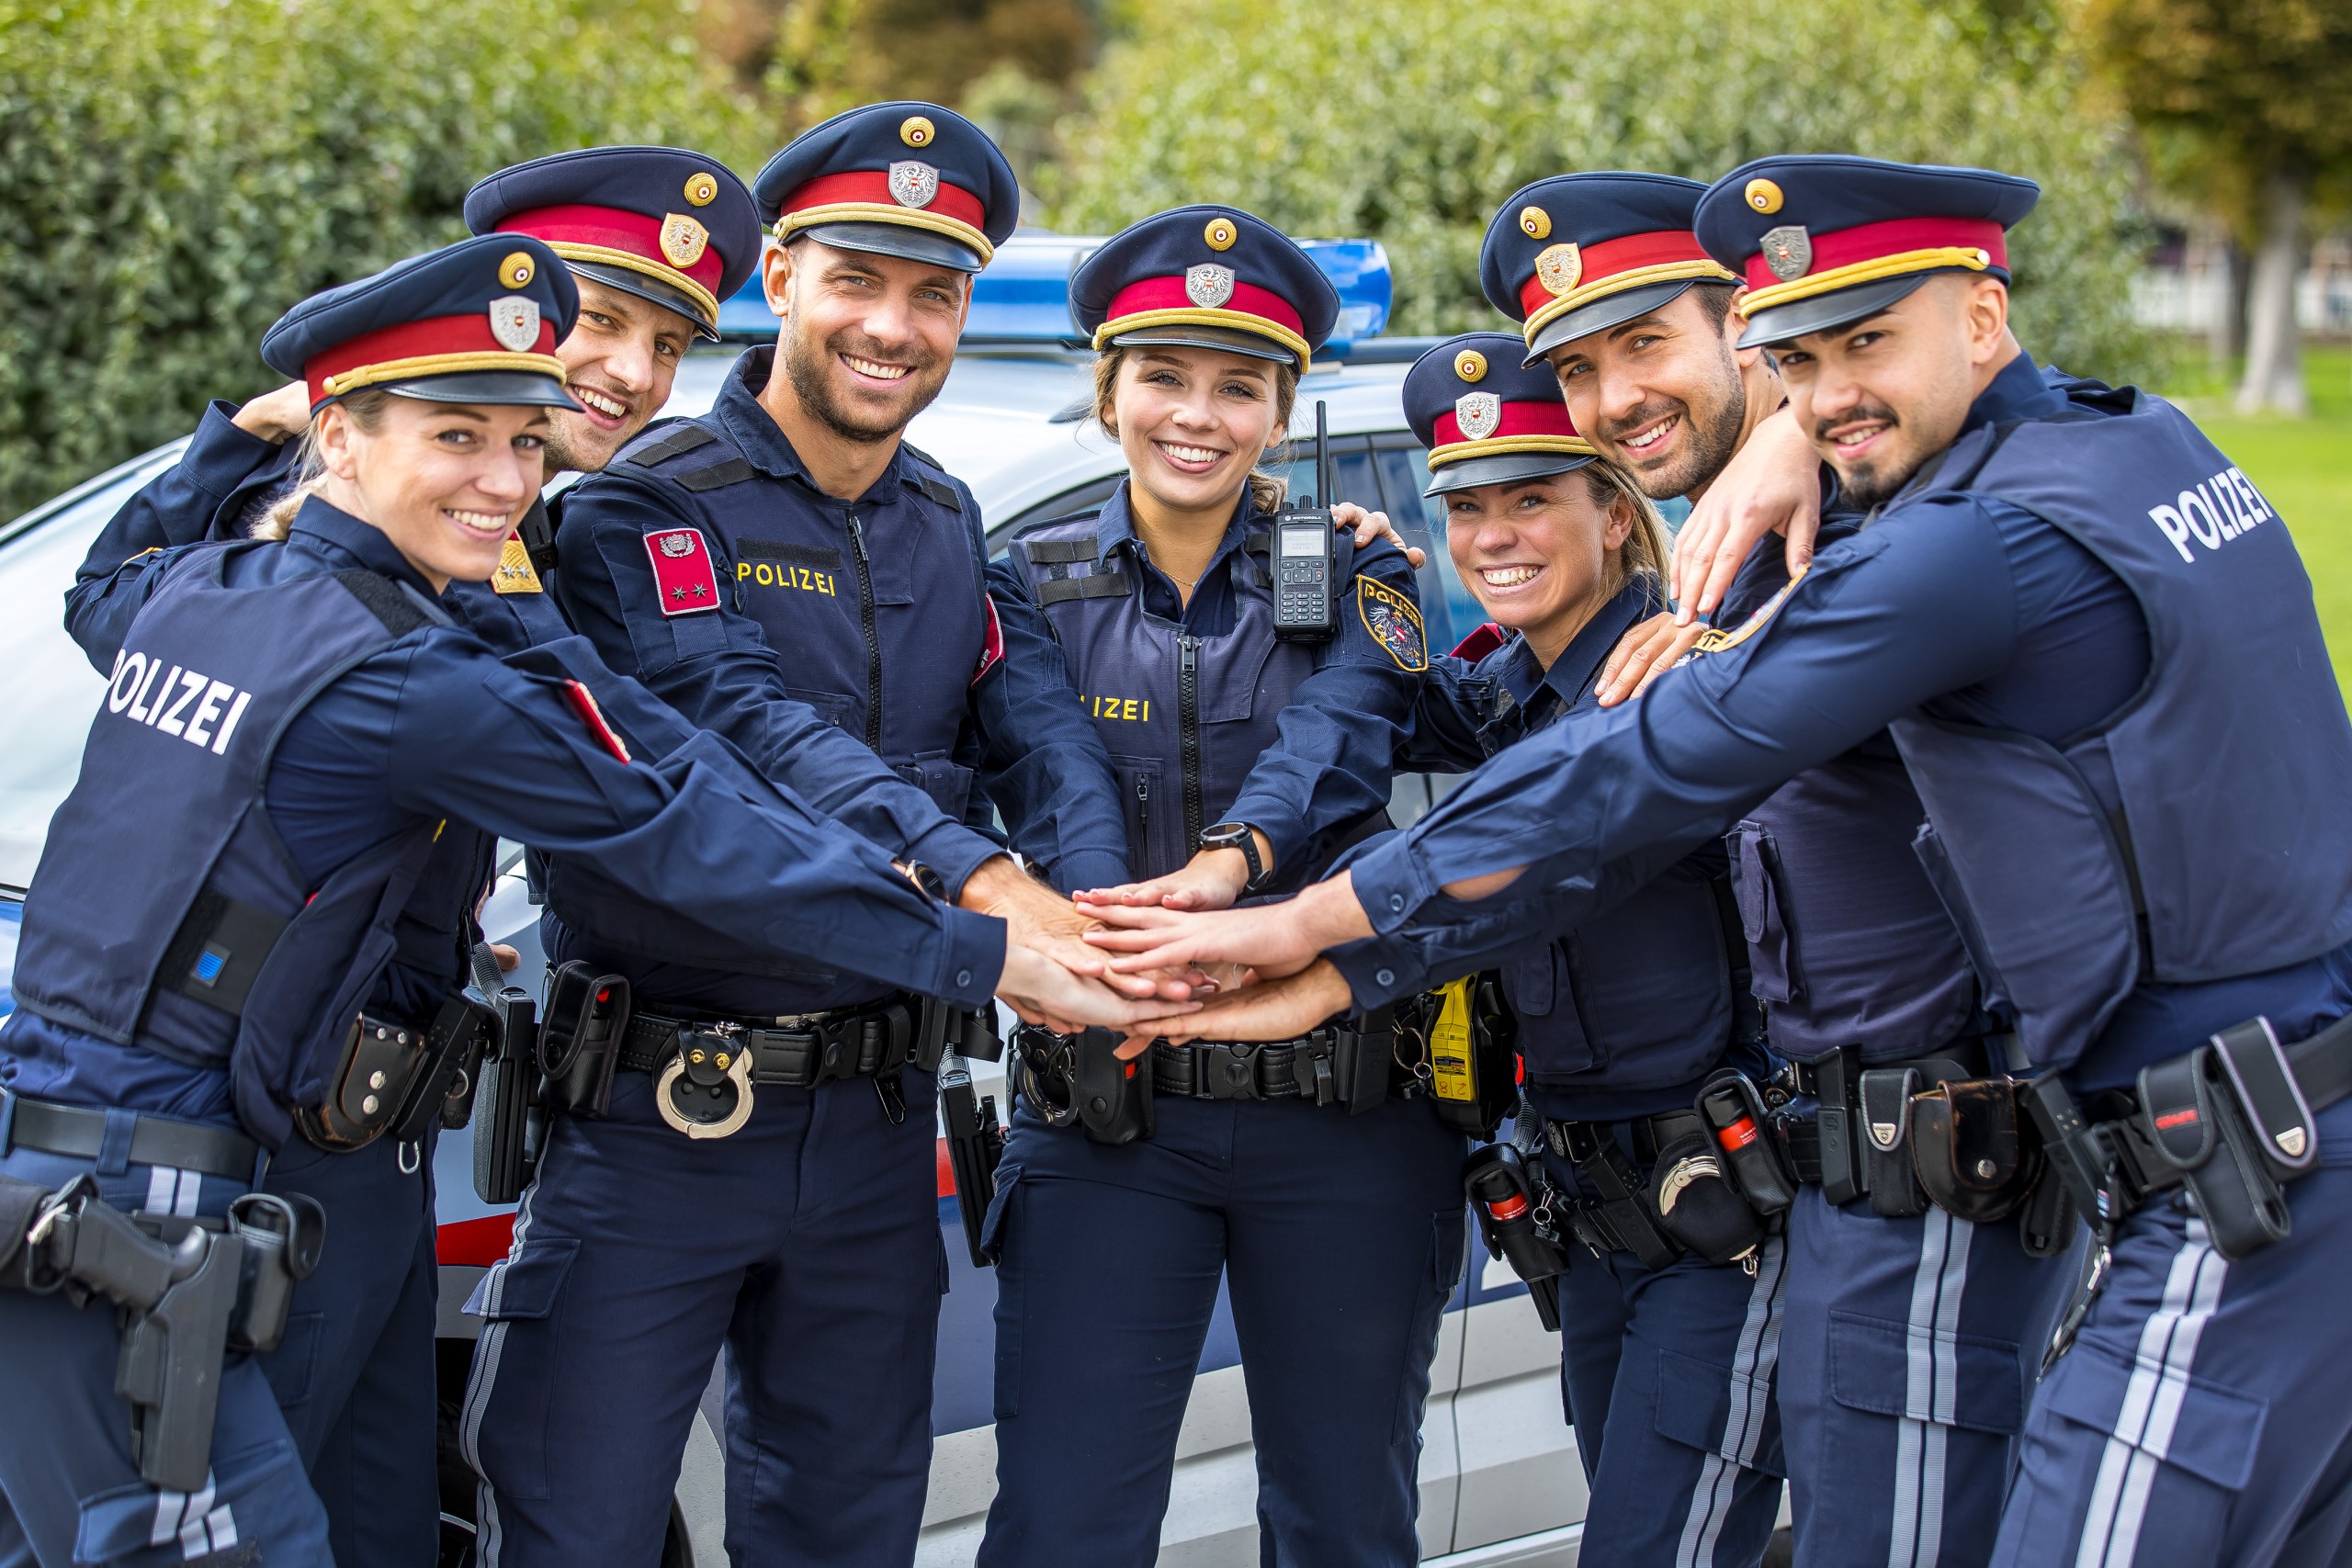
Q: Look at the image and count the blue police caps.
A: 7